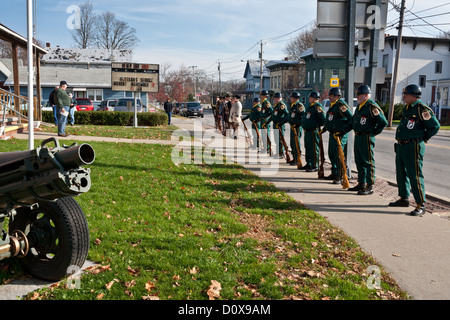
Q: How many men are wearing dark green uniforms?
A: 8